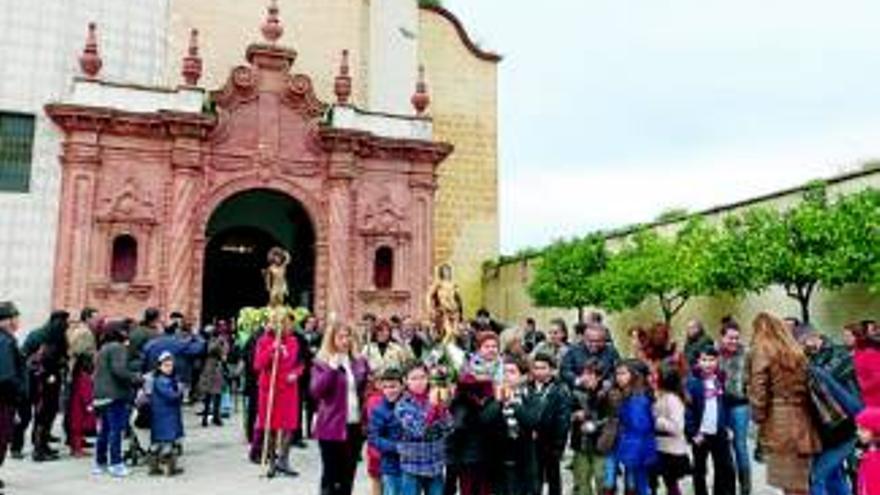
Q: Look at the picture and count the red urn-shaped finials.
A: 5